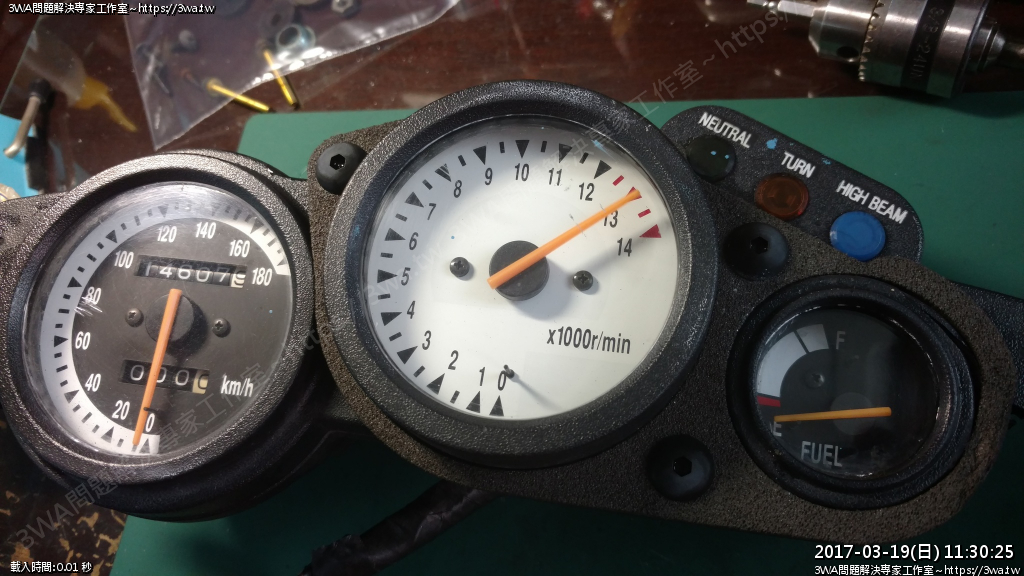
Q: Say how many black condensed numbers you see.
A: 15